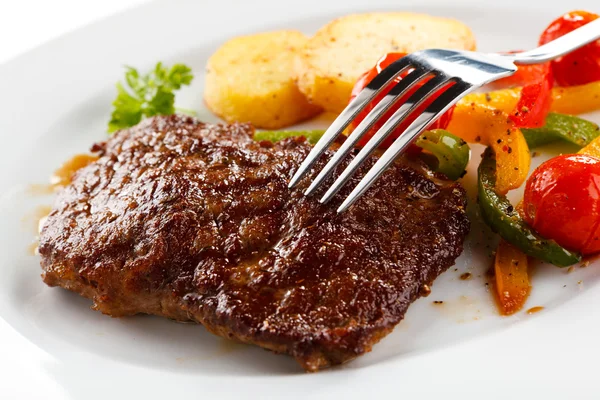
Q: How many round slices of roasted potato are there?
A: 2